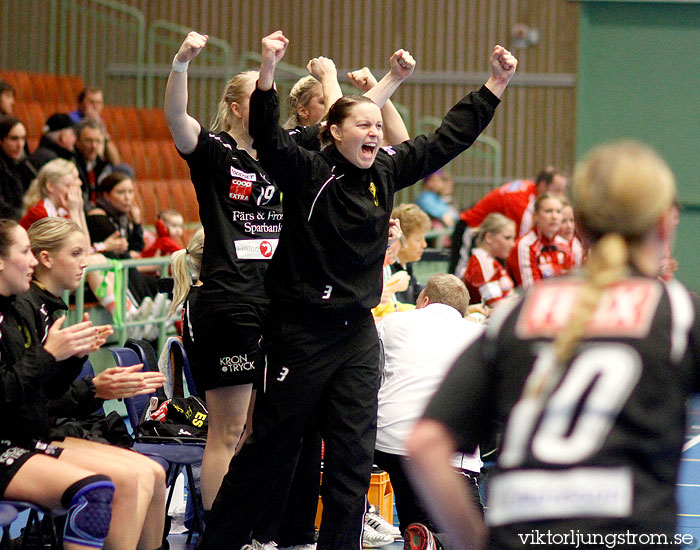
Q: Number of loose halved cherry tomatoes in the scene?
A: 0